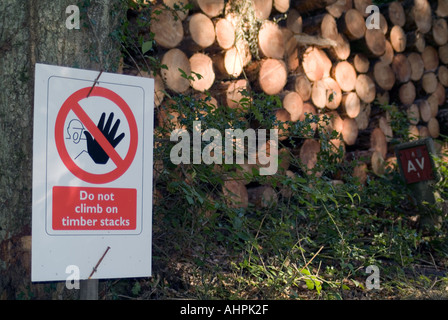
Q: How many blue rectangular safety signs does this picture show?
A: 0